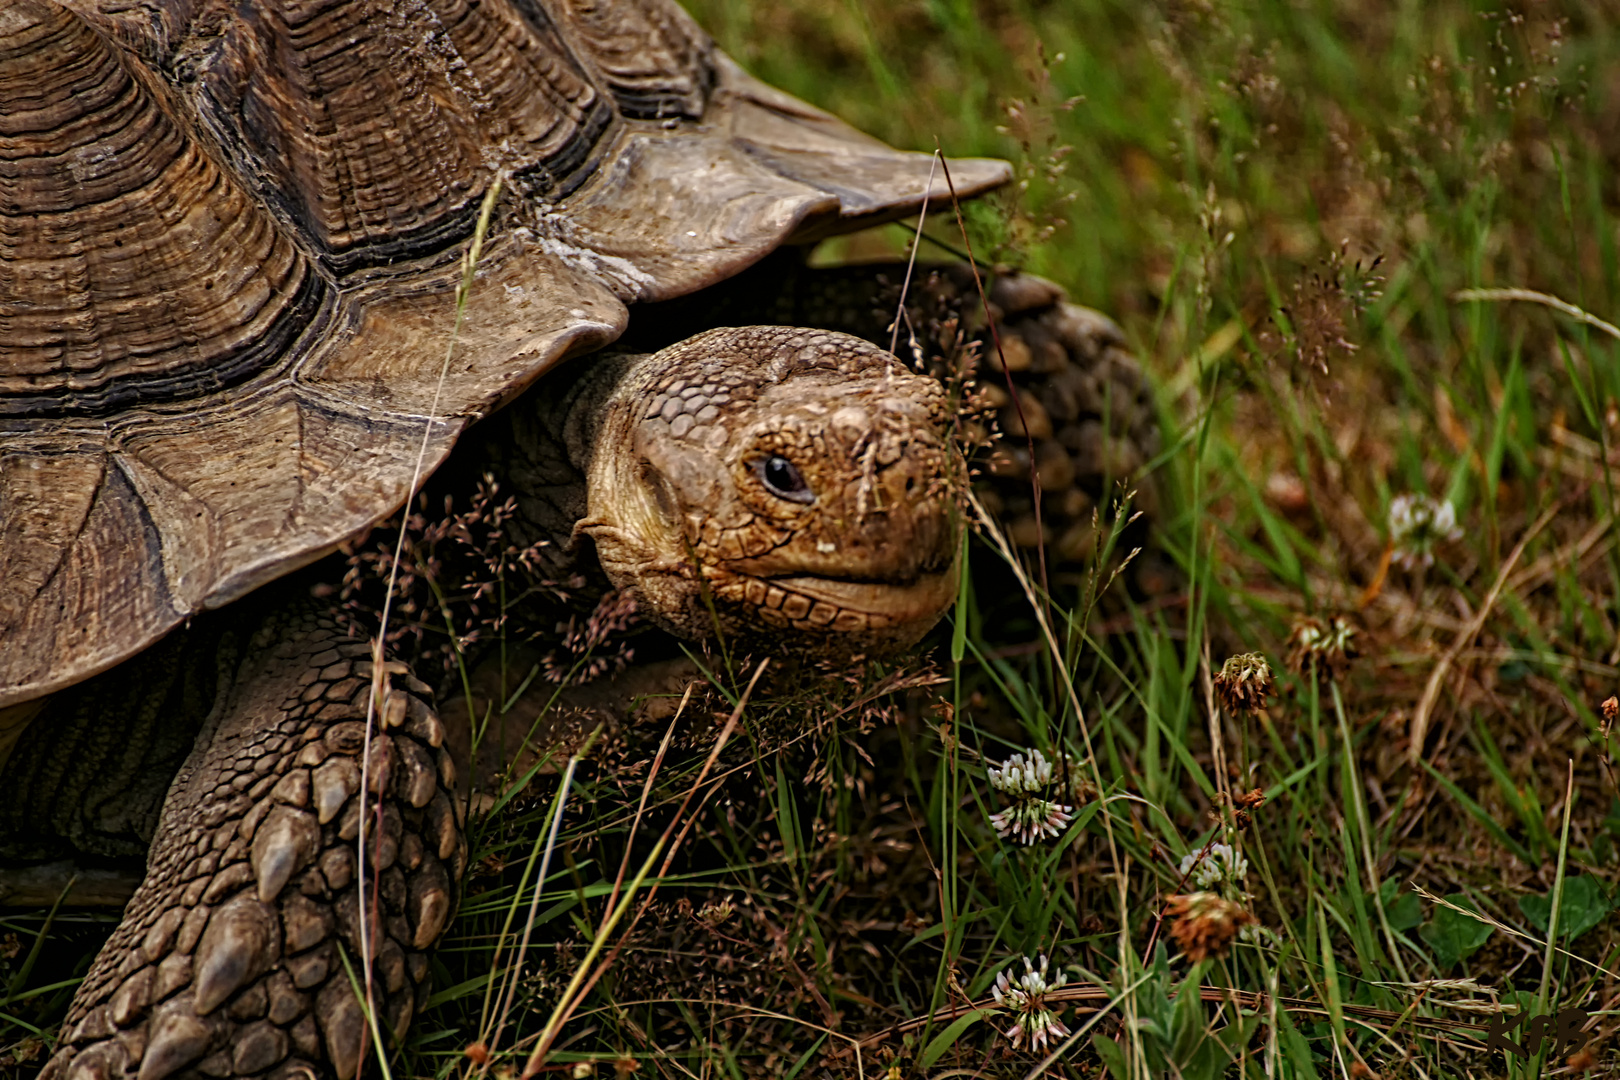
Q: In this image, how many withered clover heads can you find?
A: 3